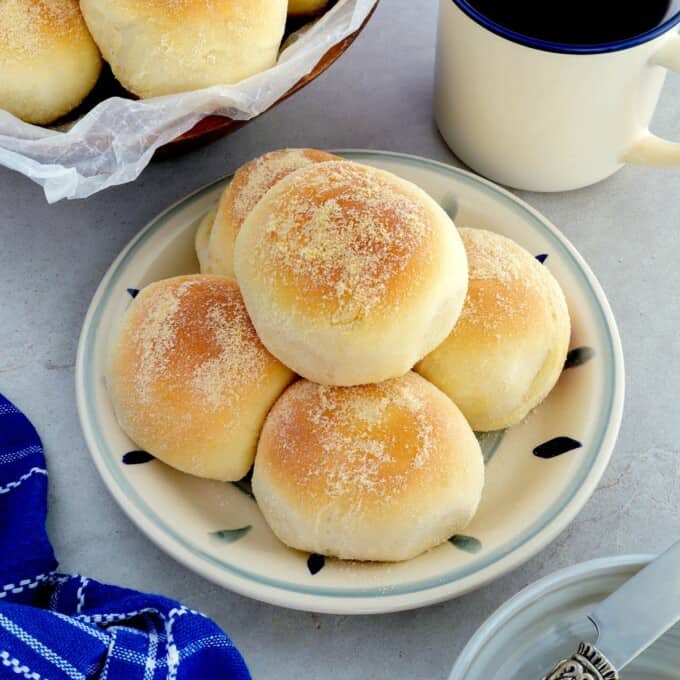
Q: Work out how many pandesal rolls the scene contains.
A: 8